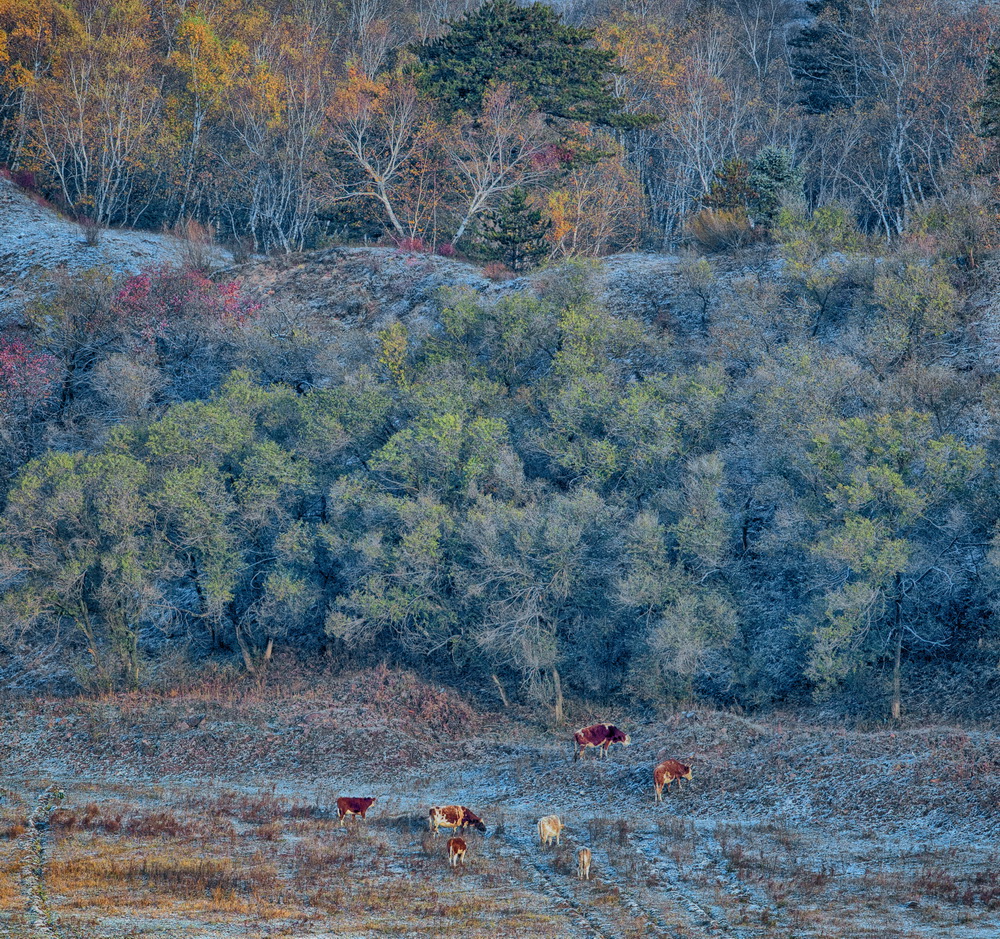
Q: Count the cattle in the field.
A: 7